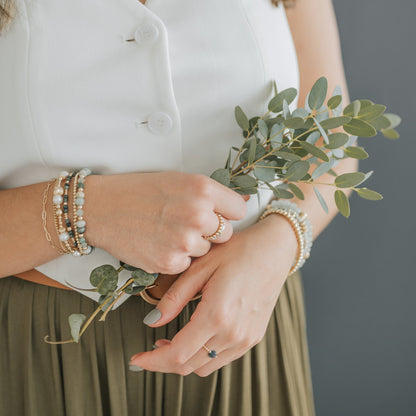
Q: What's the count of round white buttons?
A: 2